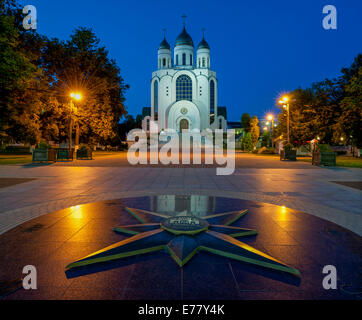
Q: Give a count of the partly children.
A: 0